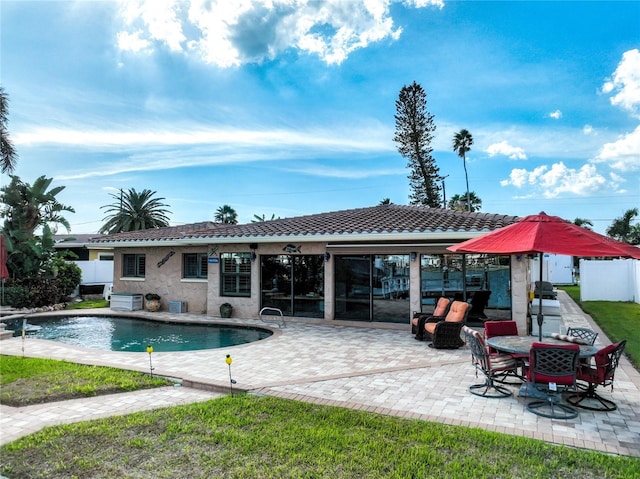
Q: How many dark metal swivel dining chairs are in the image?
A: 5